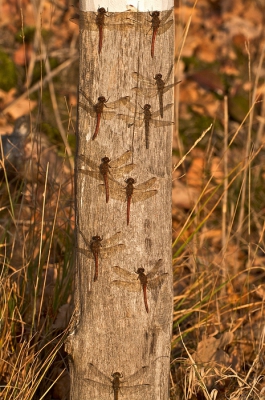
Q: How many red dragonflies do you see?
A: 7